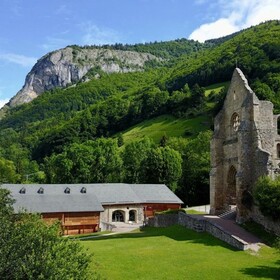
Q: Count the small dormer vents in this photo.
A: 4